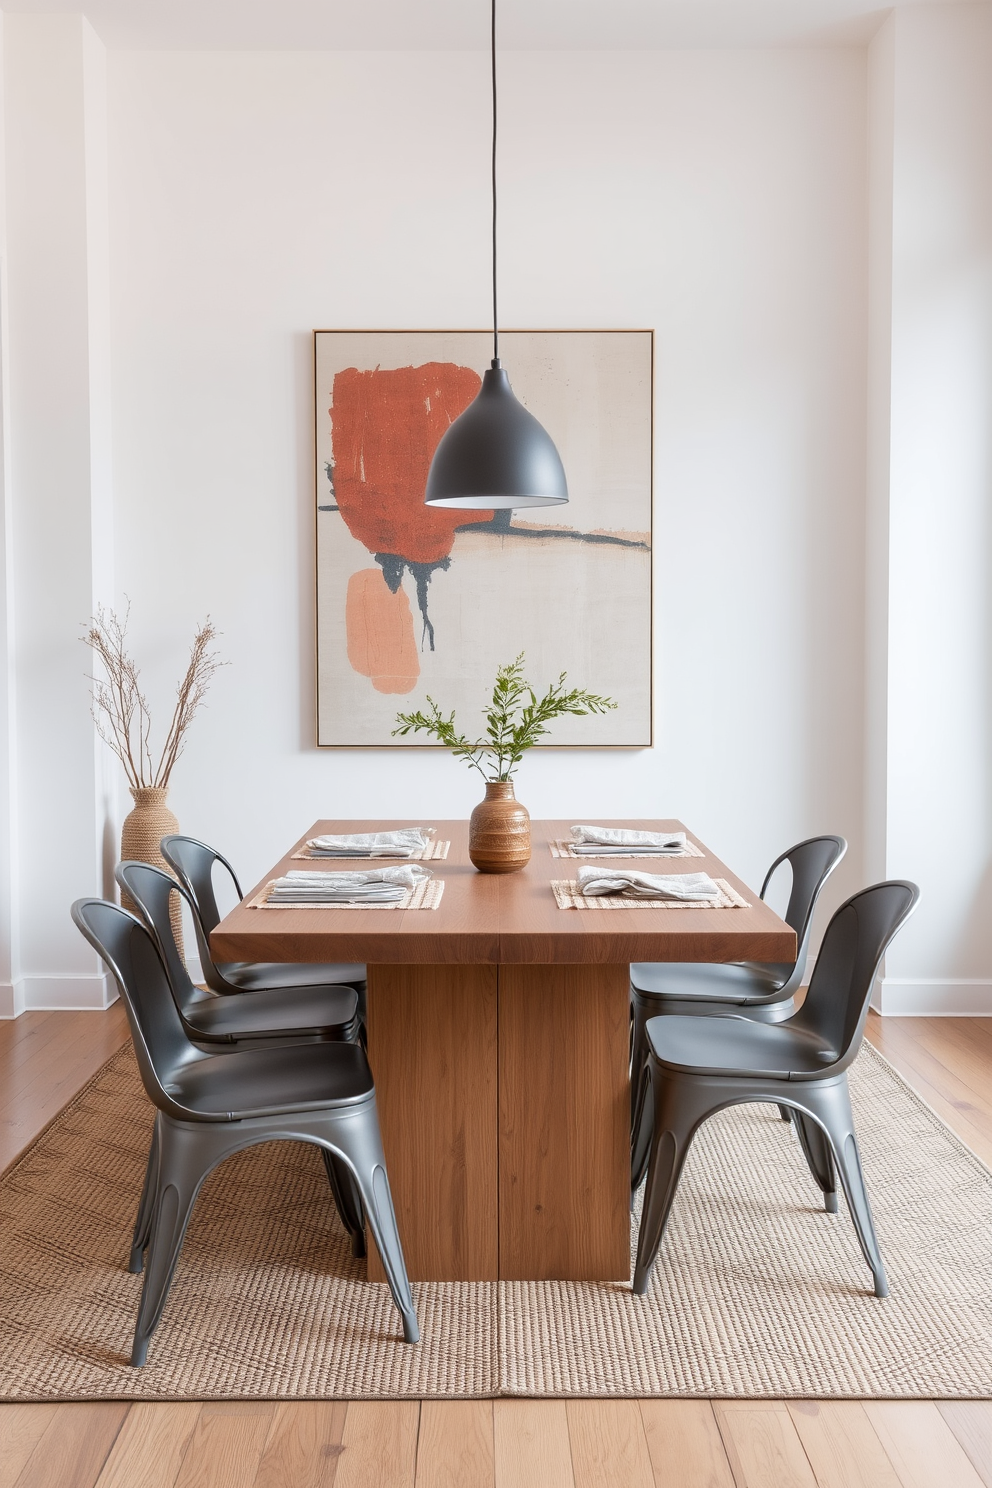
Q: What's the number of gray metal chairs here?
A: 5